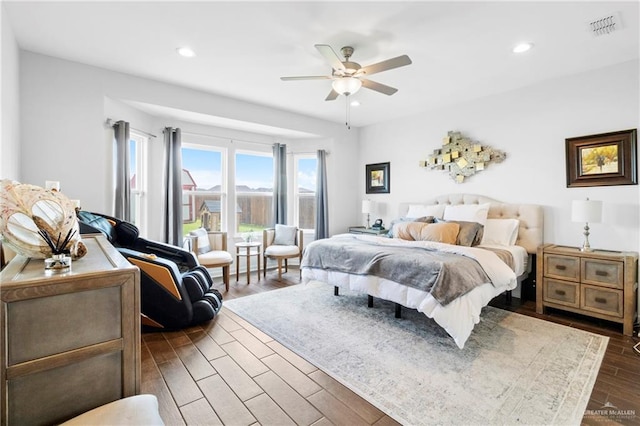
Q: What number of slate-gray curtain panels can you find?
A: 4